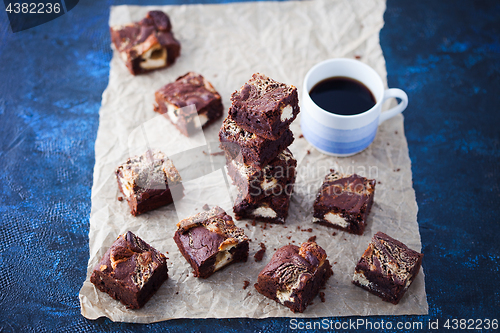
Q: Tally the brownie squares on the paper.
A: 12